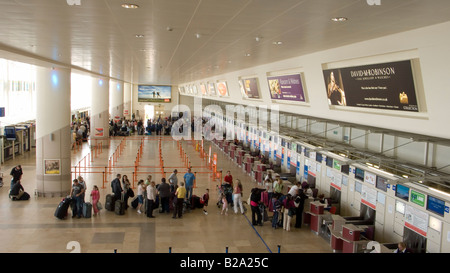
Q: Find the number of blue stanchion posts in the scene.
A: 4